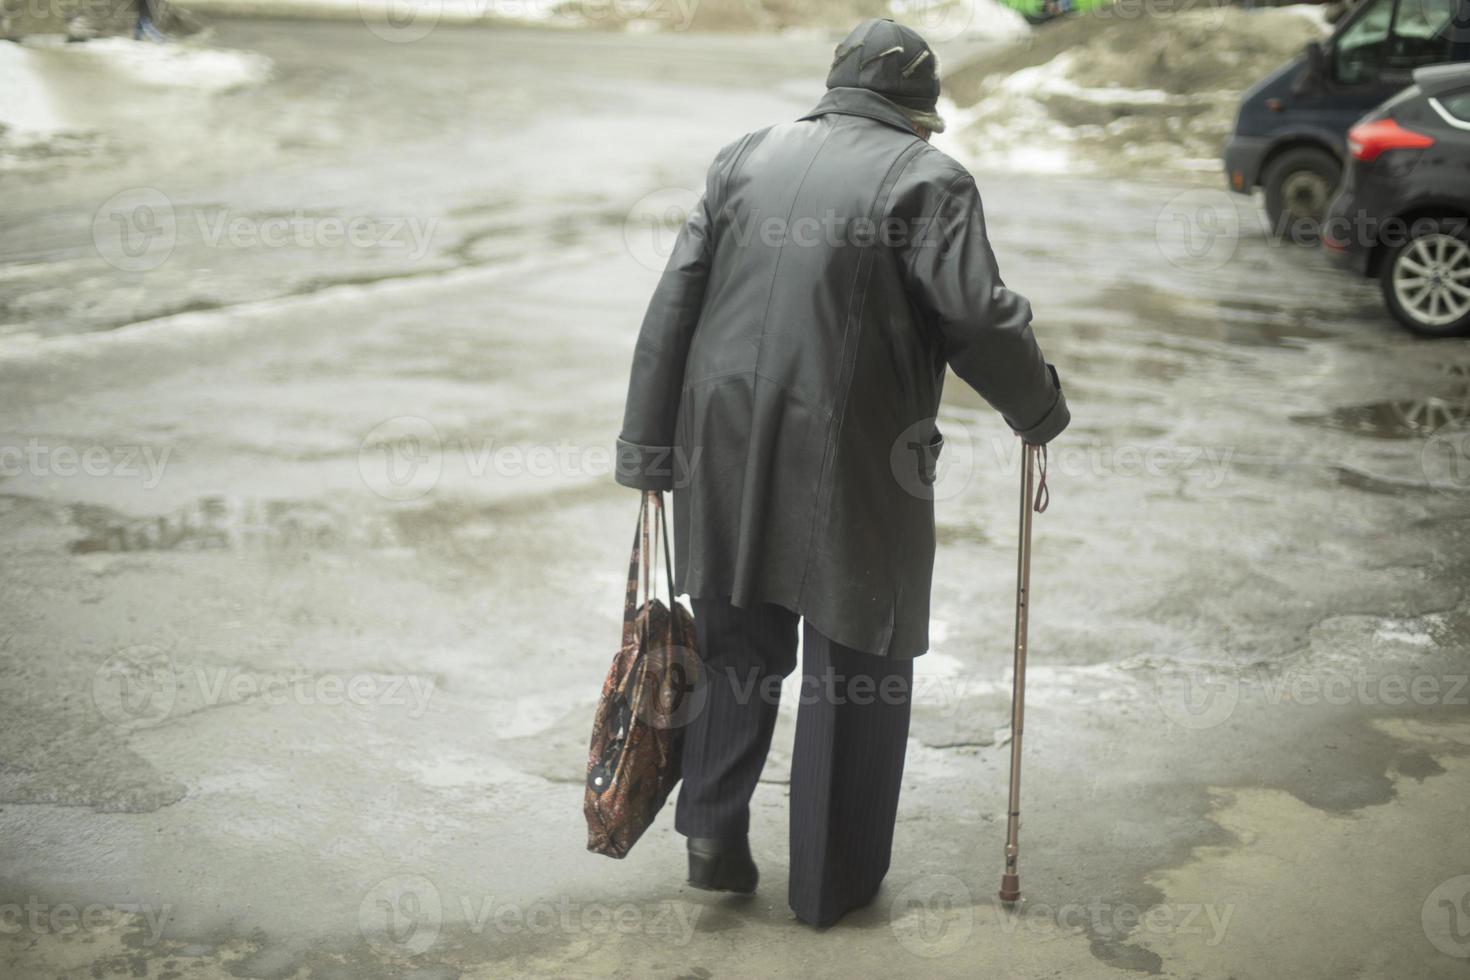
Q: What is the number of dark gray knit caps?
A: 1